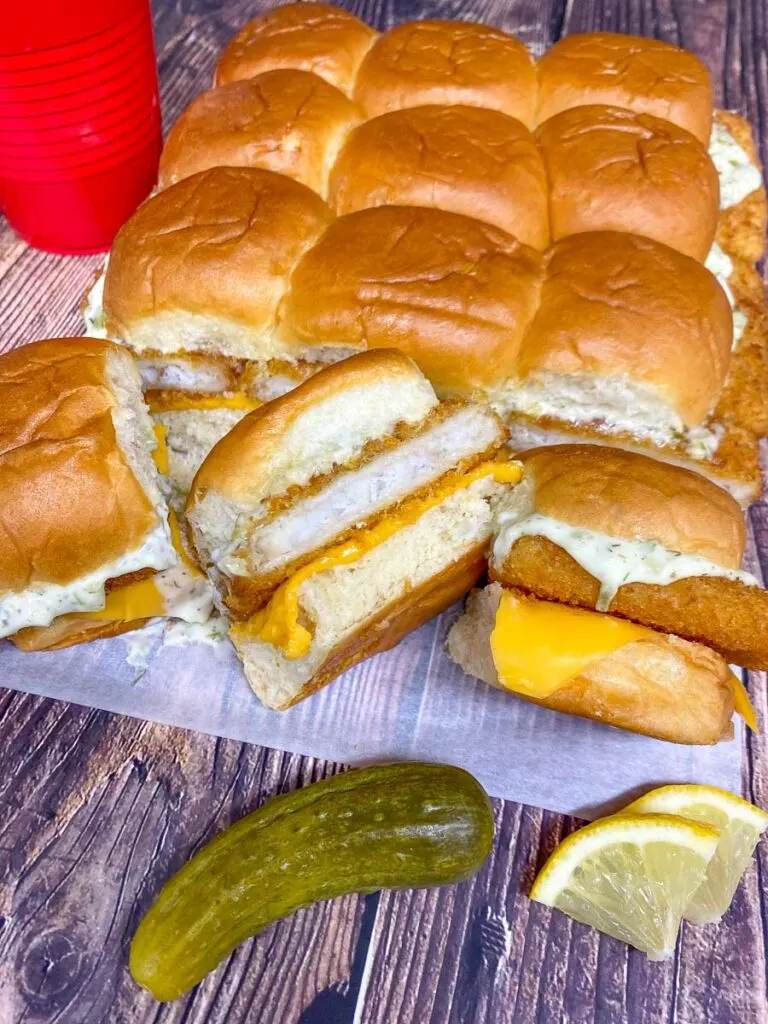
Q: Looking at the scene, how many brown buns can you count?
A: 12